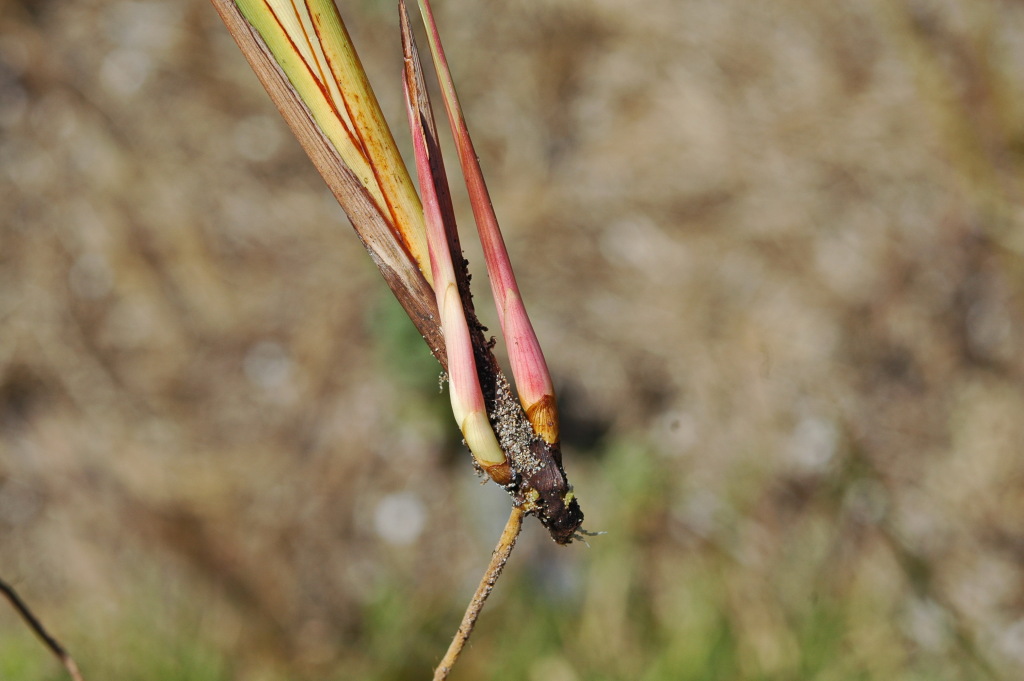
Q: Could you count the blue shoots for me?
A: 0